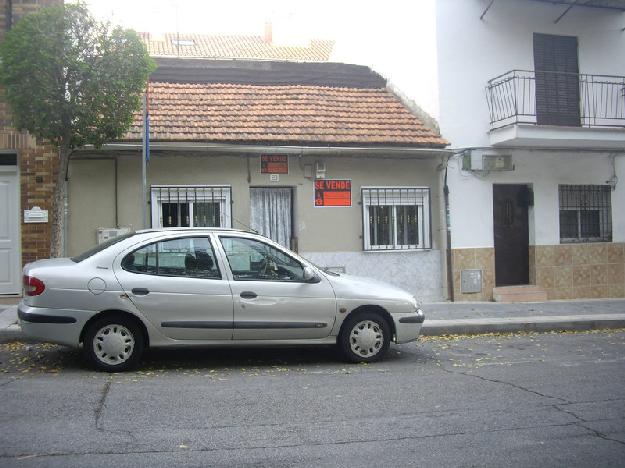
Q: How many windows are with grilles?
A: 3